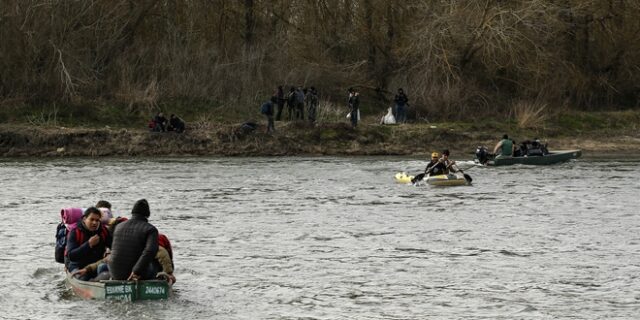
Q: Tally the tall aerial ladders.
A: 0